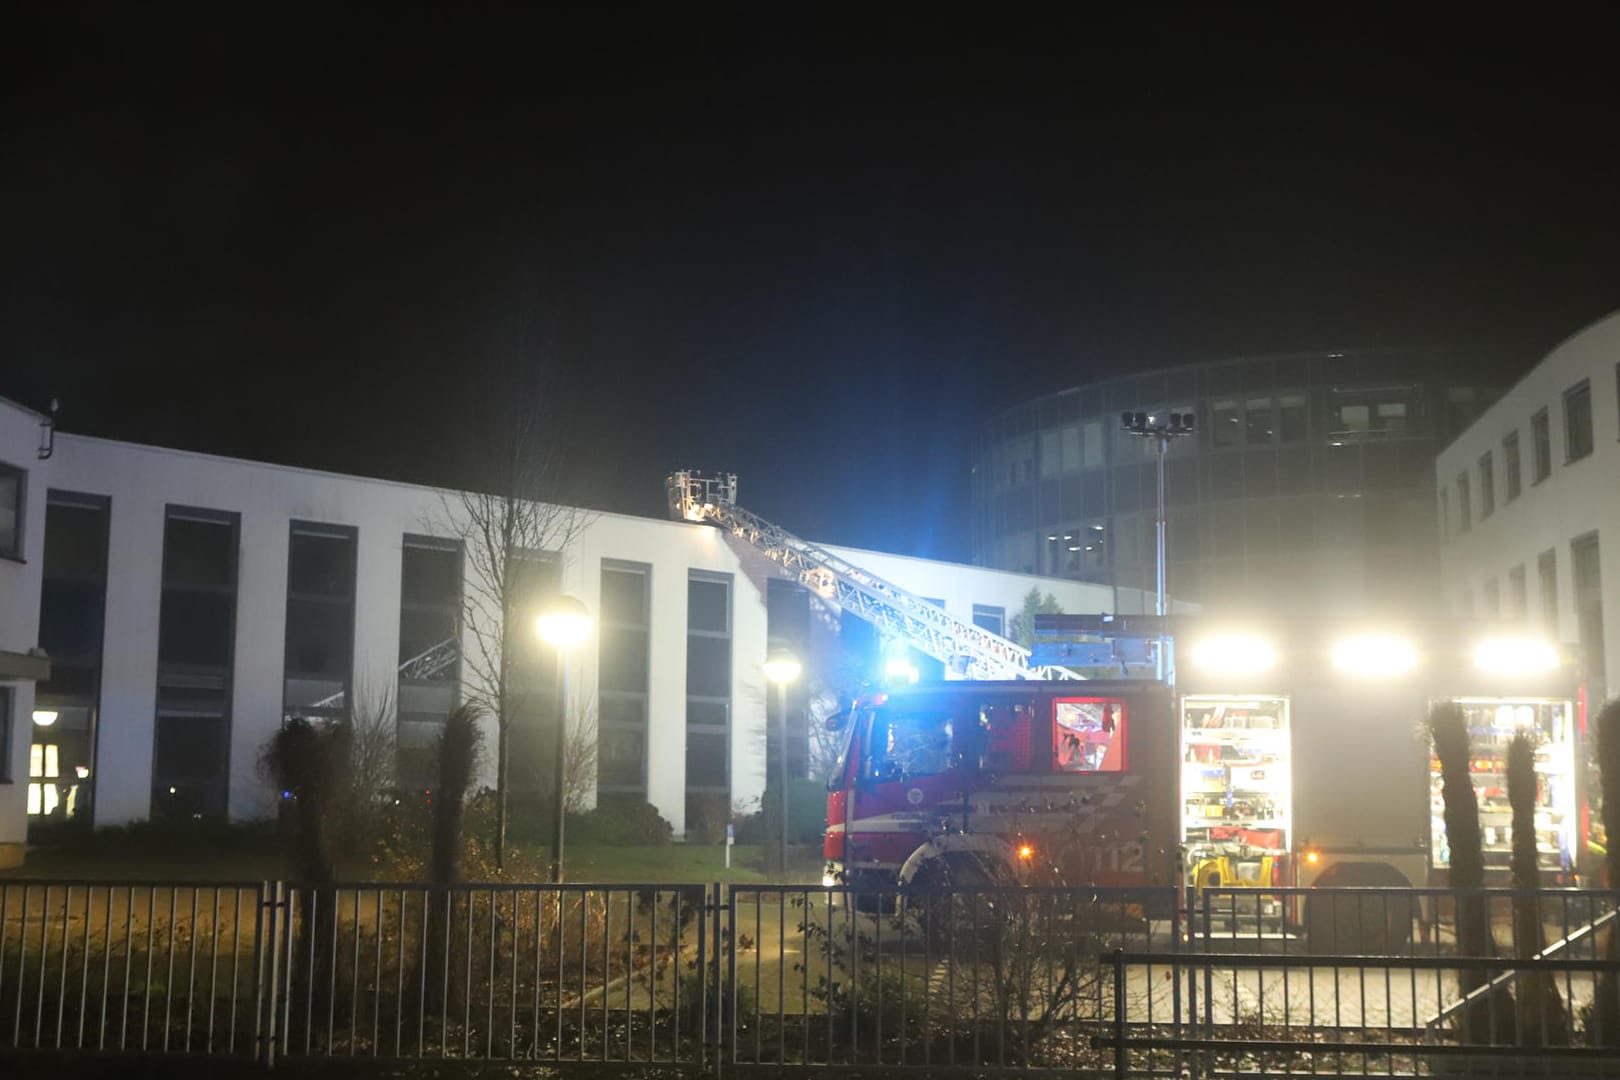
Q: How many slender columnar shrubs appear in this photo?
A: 5